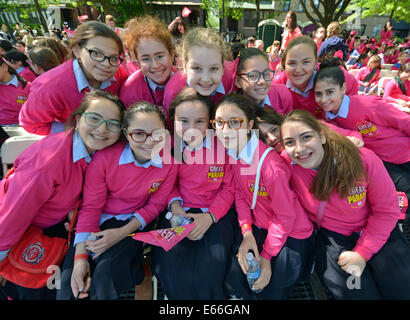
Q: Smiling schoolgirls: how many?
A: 12